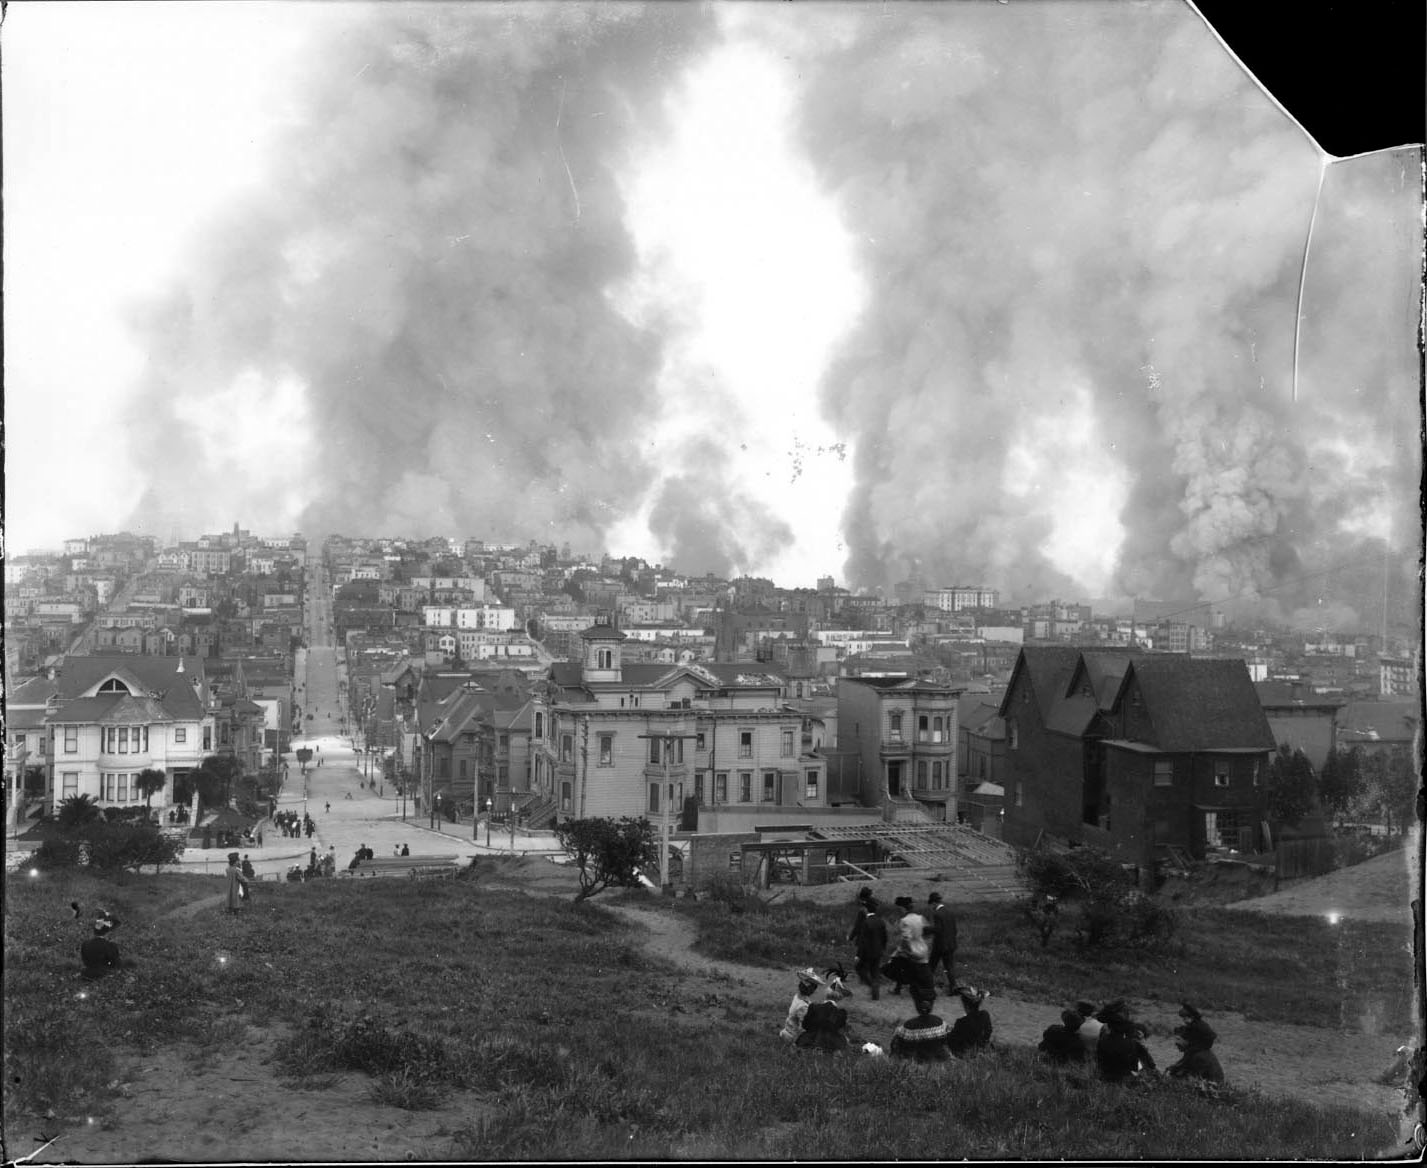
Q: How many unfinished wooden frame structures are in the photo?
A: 1